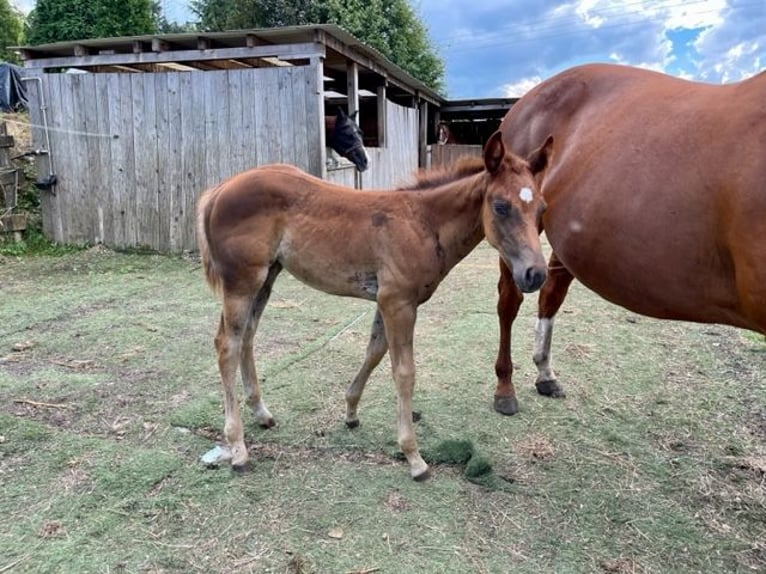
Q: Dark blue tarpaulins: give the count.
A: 1